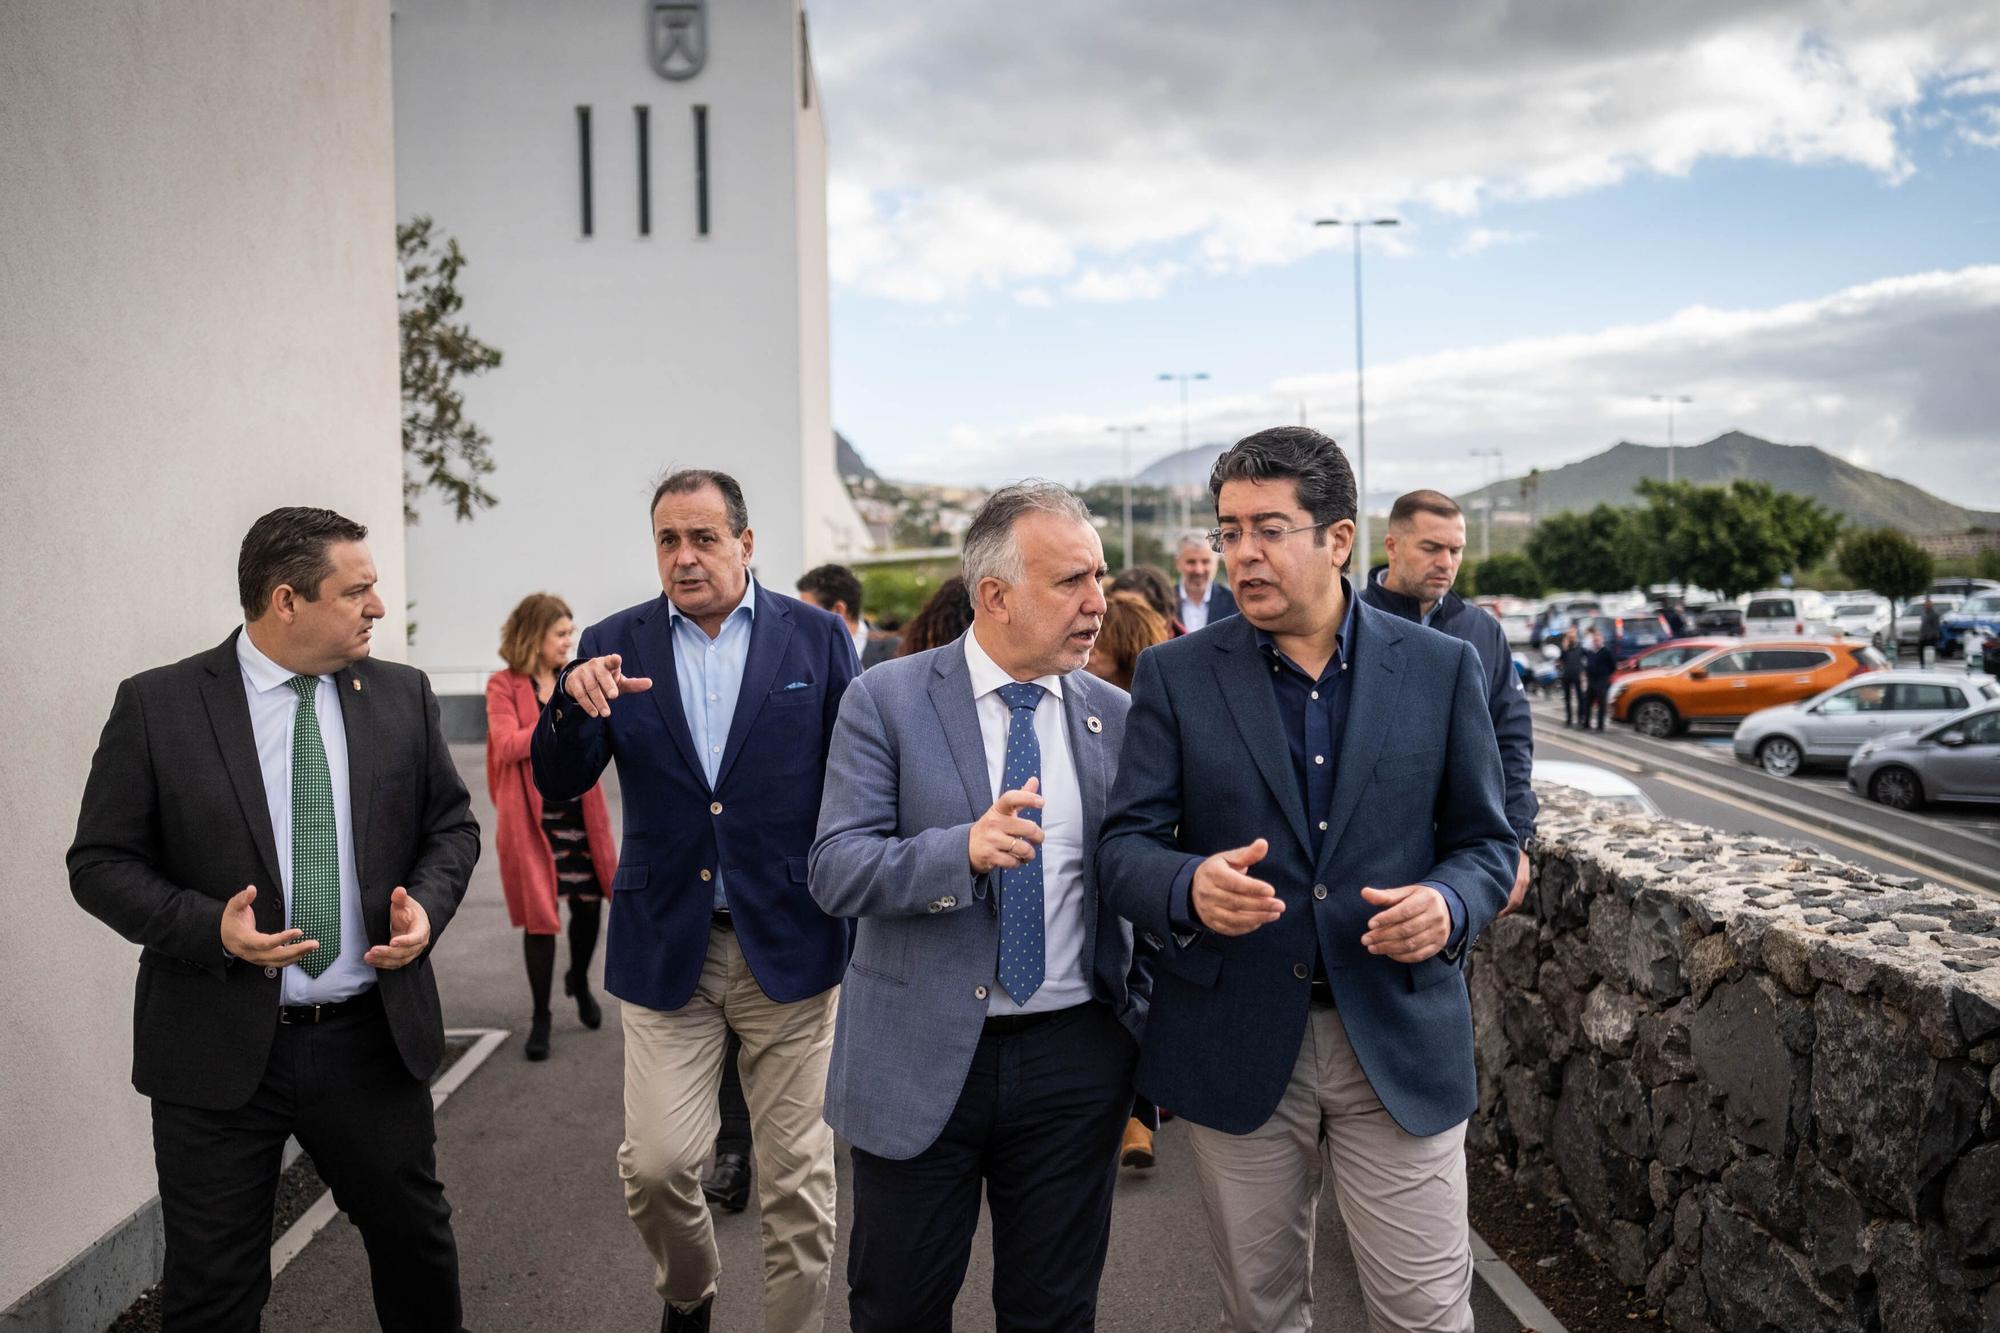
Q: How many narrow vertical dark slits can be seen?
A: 3